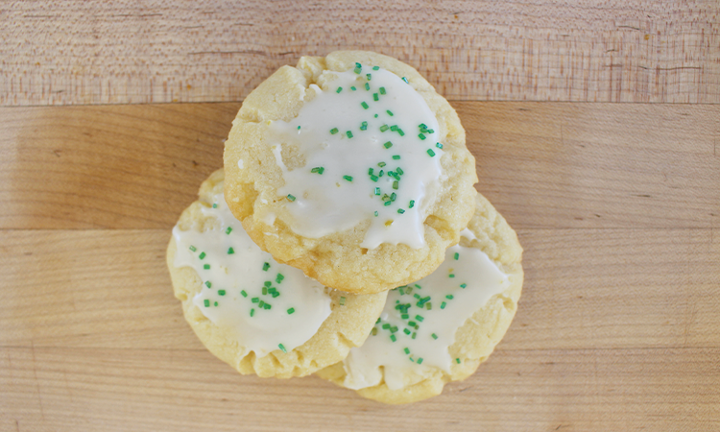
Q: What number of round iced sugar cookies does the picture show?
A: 3